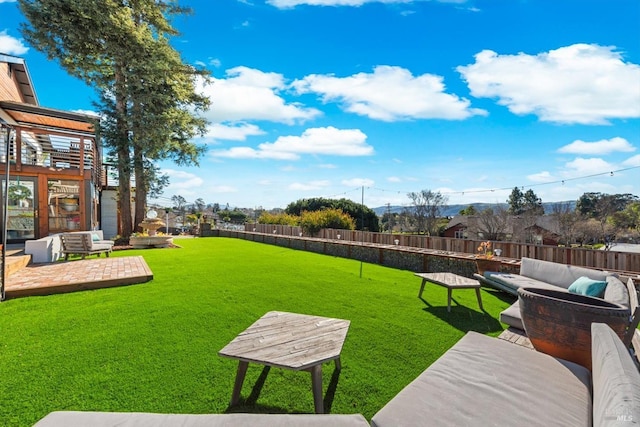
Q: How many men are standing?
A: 0